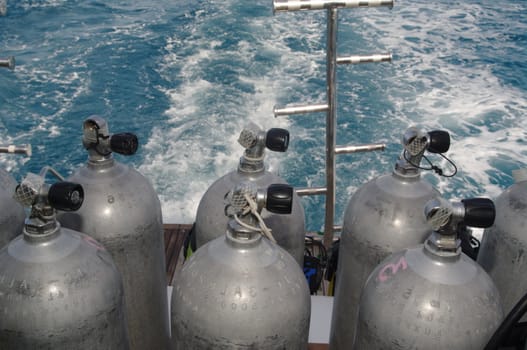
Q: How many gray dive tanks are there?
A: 8